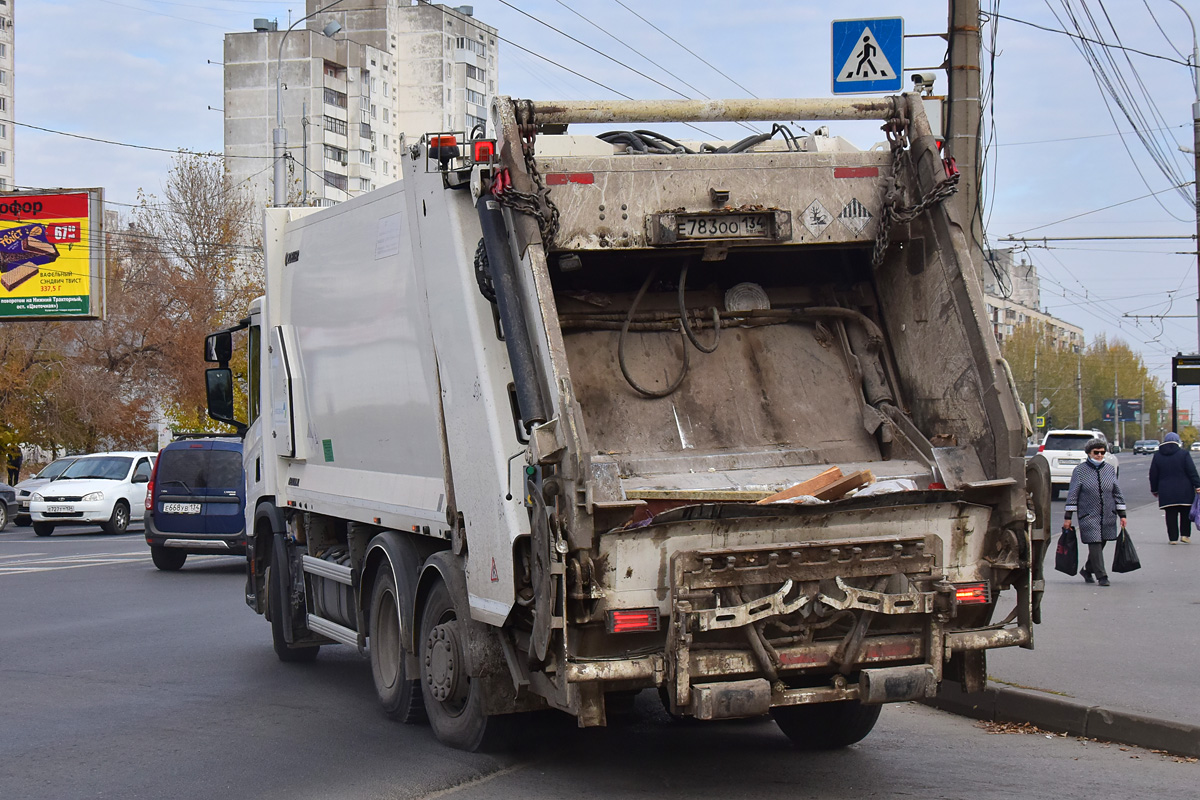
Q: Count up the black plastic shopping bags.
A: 2